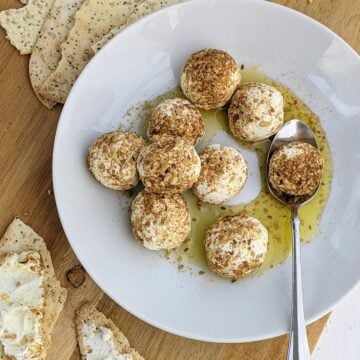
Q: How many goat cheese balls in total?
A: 9